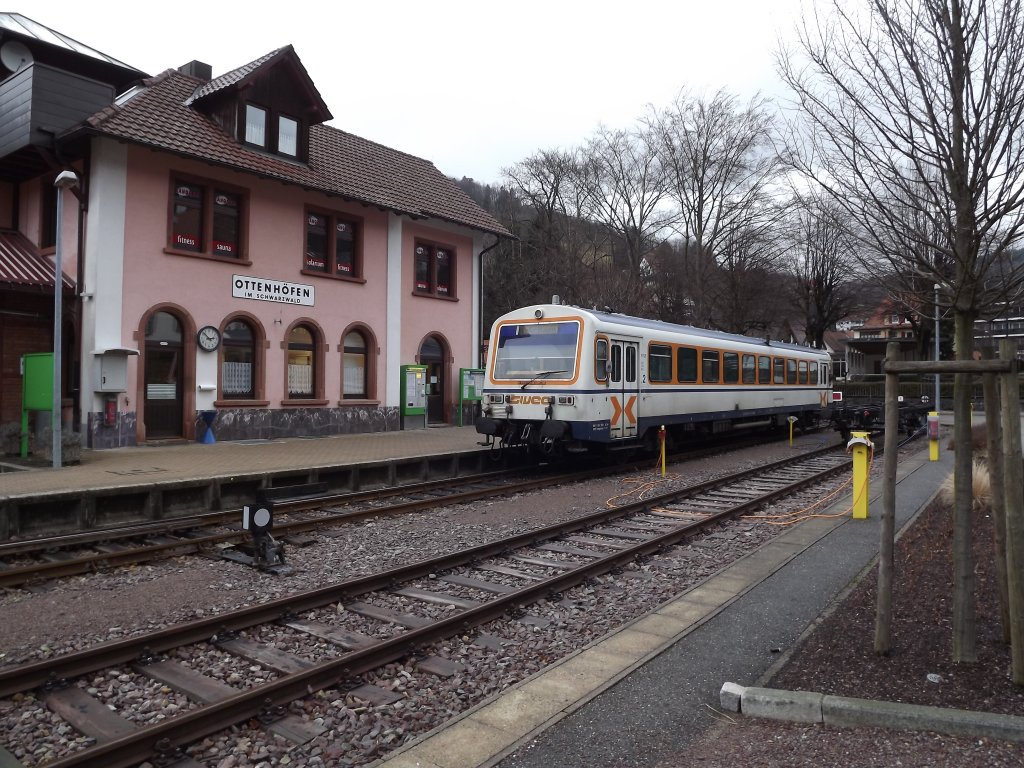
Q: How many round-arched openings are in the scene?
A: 5